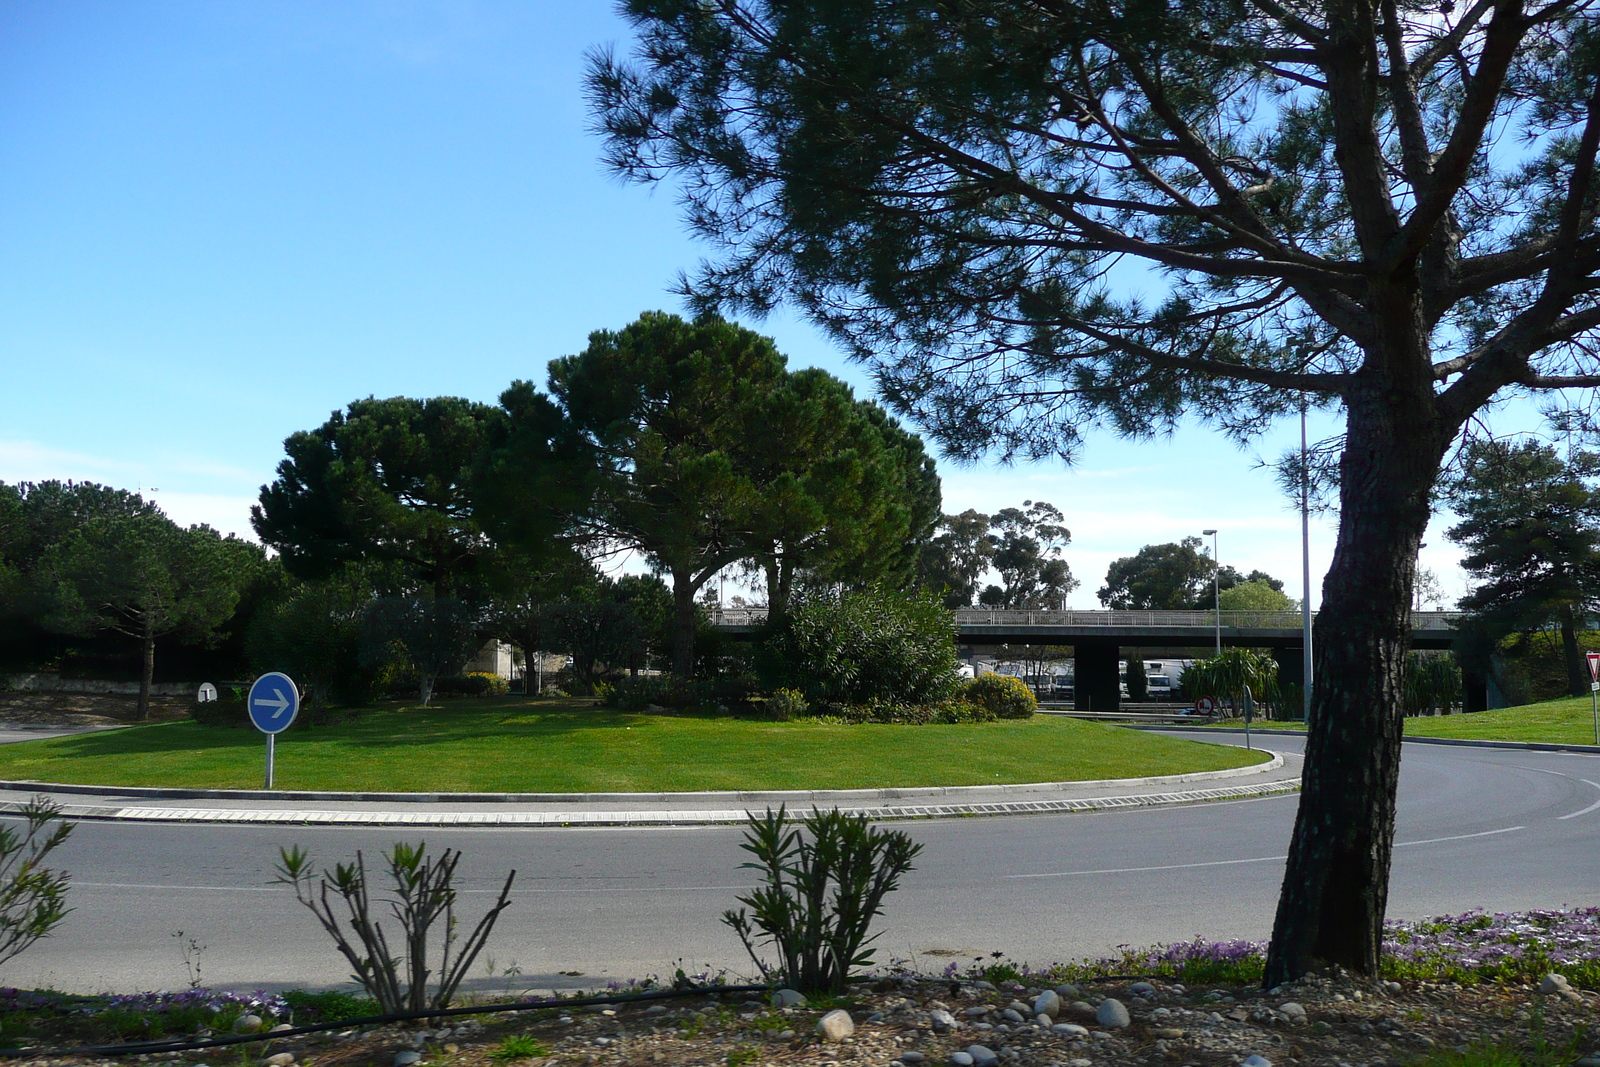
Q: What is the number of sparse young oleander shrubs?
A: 3